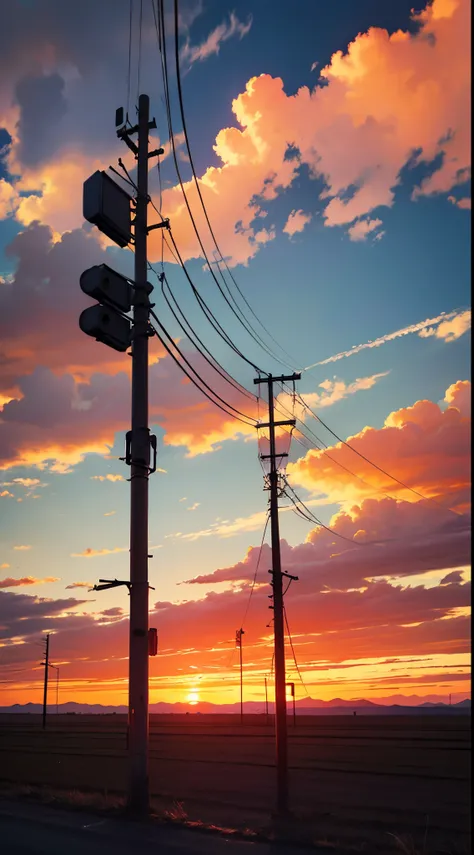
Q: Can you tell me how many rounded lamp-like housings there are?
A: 2